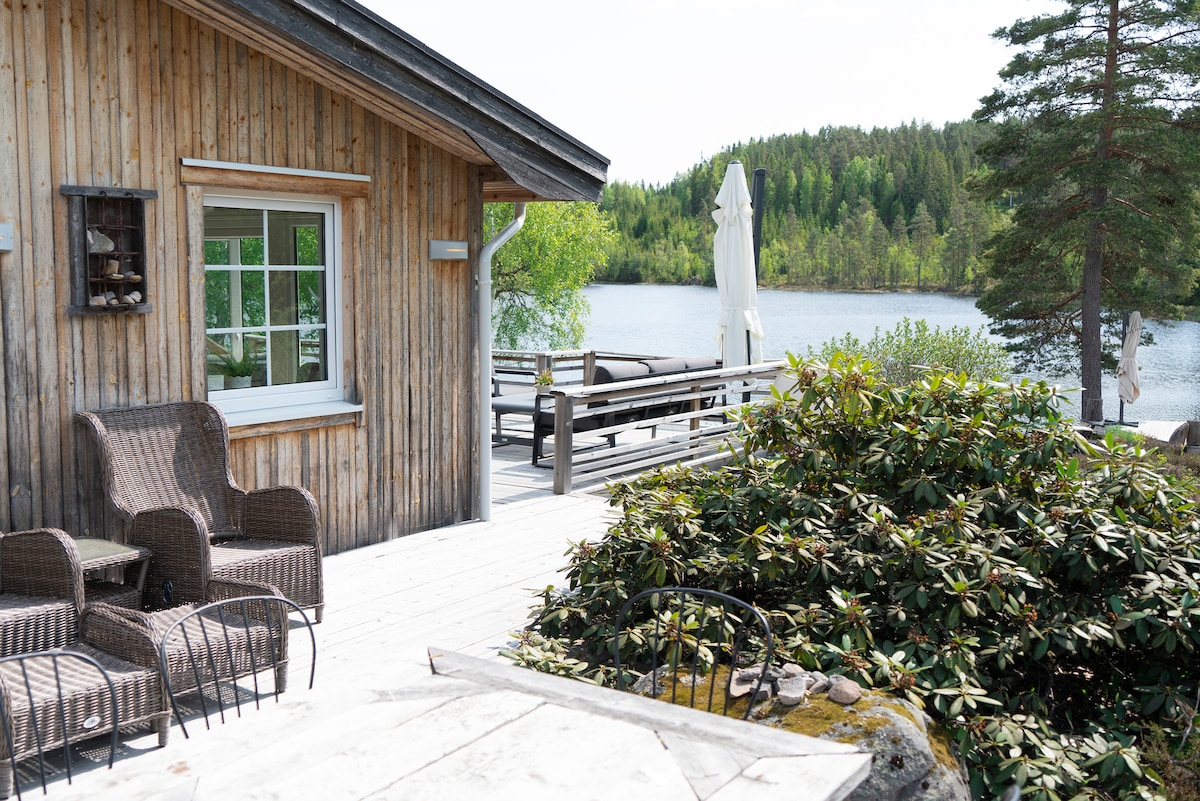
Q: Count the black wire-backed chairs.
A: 3